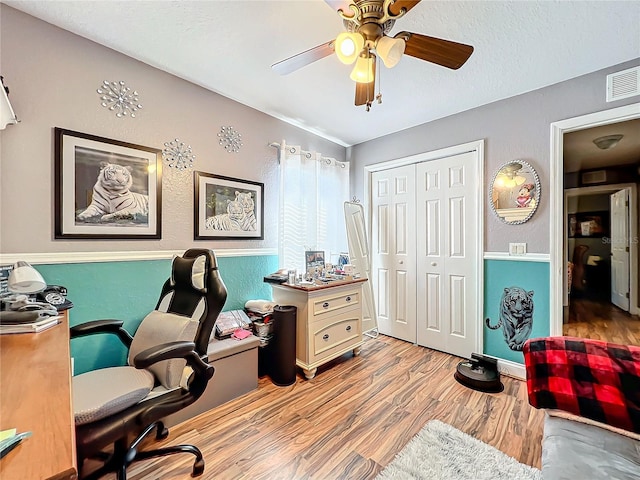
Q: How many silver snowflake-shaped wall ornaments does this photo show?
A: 3